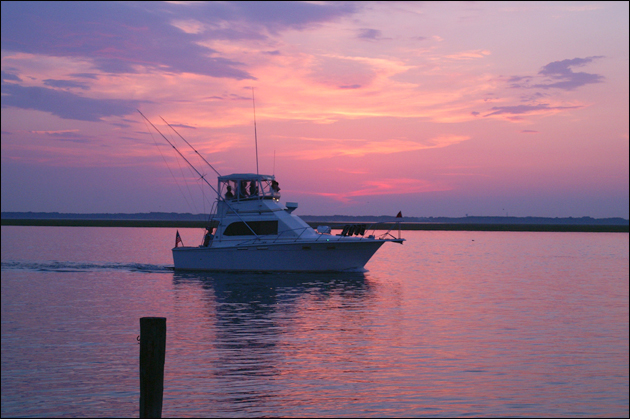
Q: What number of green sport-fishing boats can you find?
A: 0